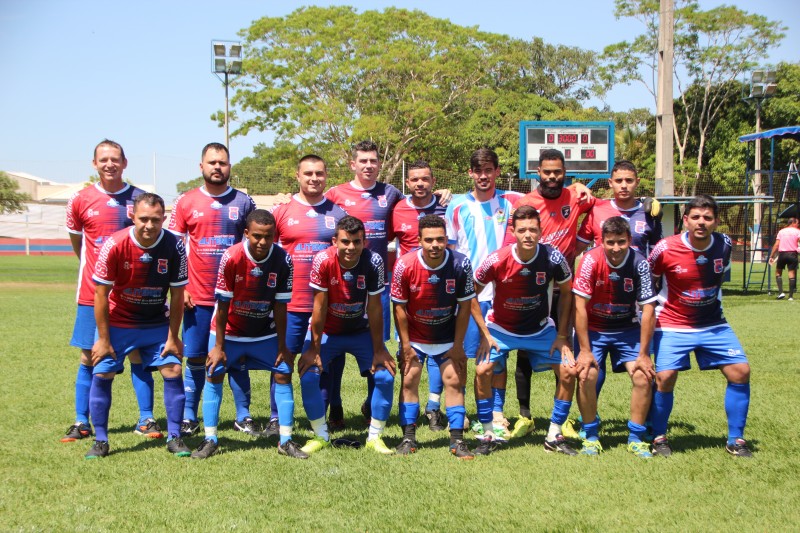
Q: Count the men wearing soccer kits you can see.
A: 15